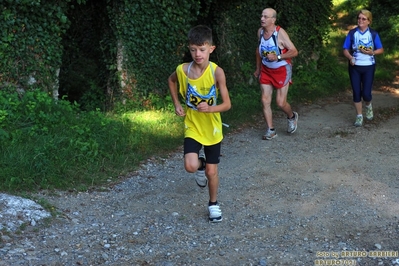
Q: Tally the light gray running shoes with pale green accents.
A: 2